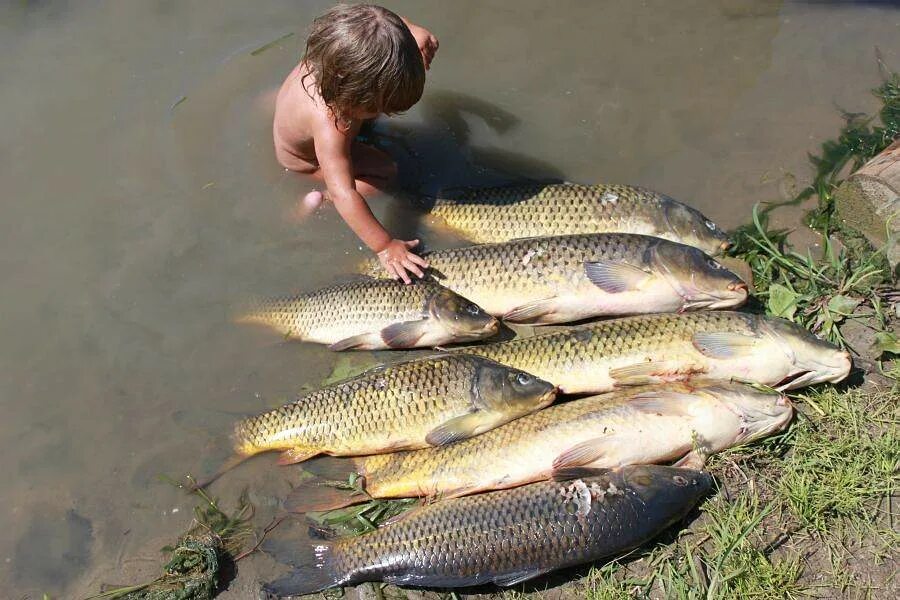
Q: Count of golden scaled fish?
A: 6